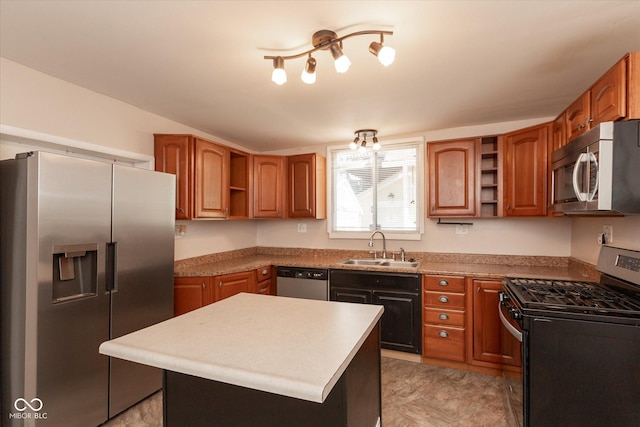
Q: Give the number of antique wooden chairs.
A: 0